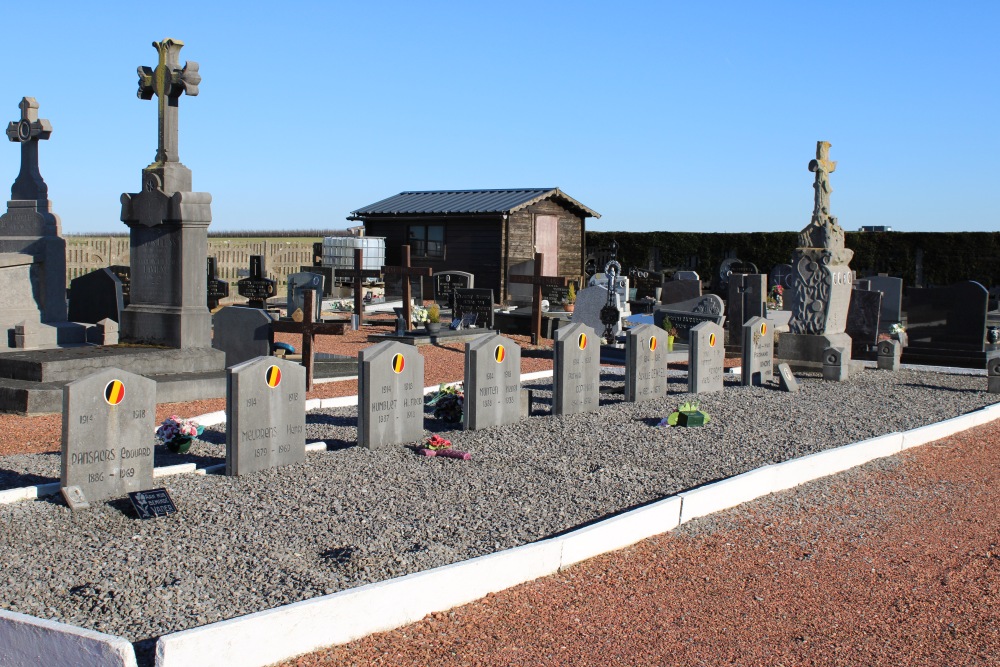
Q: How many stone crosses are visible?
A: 3